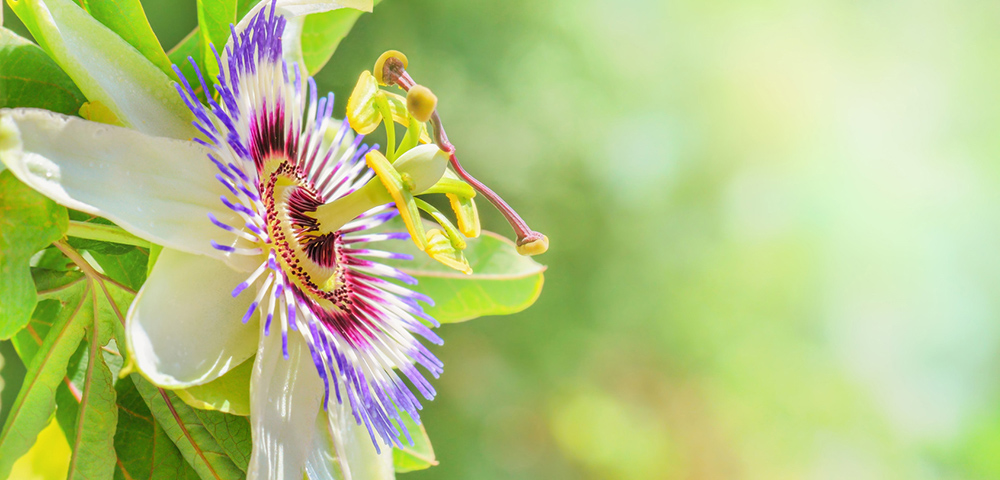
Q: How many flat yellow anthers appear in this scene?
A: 5